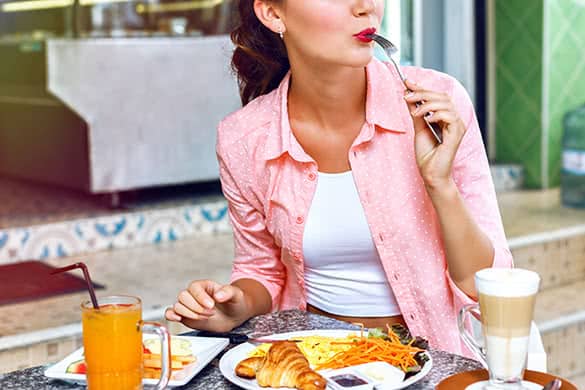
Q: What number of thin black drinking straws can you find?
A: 1